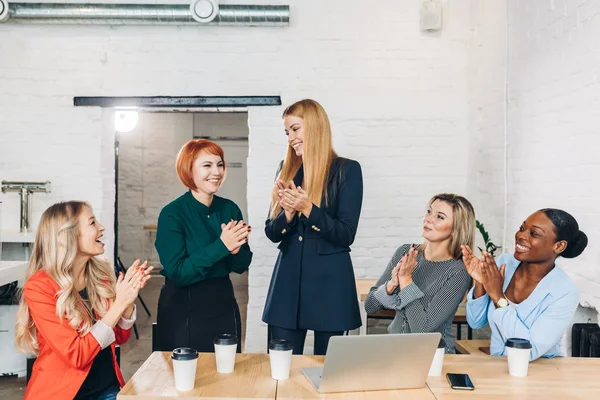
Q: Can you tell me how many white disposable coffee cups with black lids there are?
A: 5